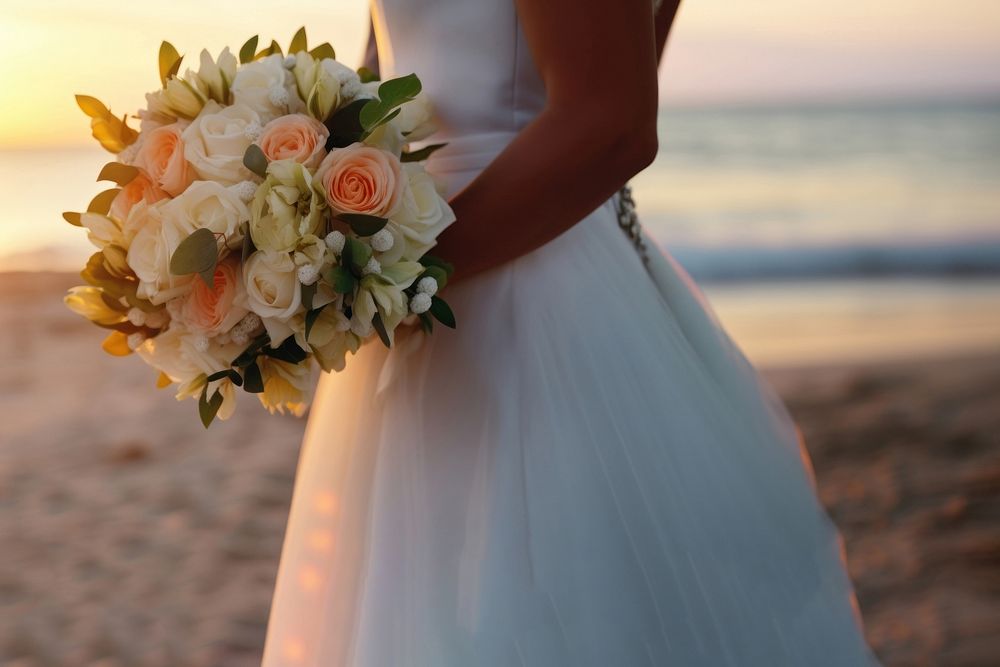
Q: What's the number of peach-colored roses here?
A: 5